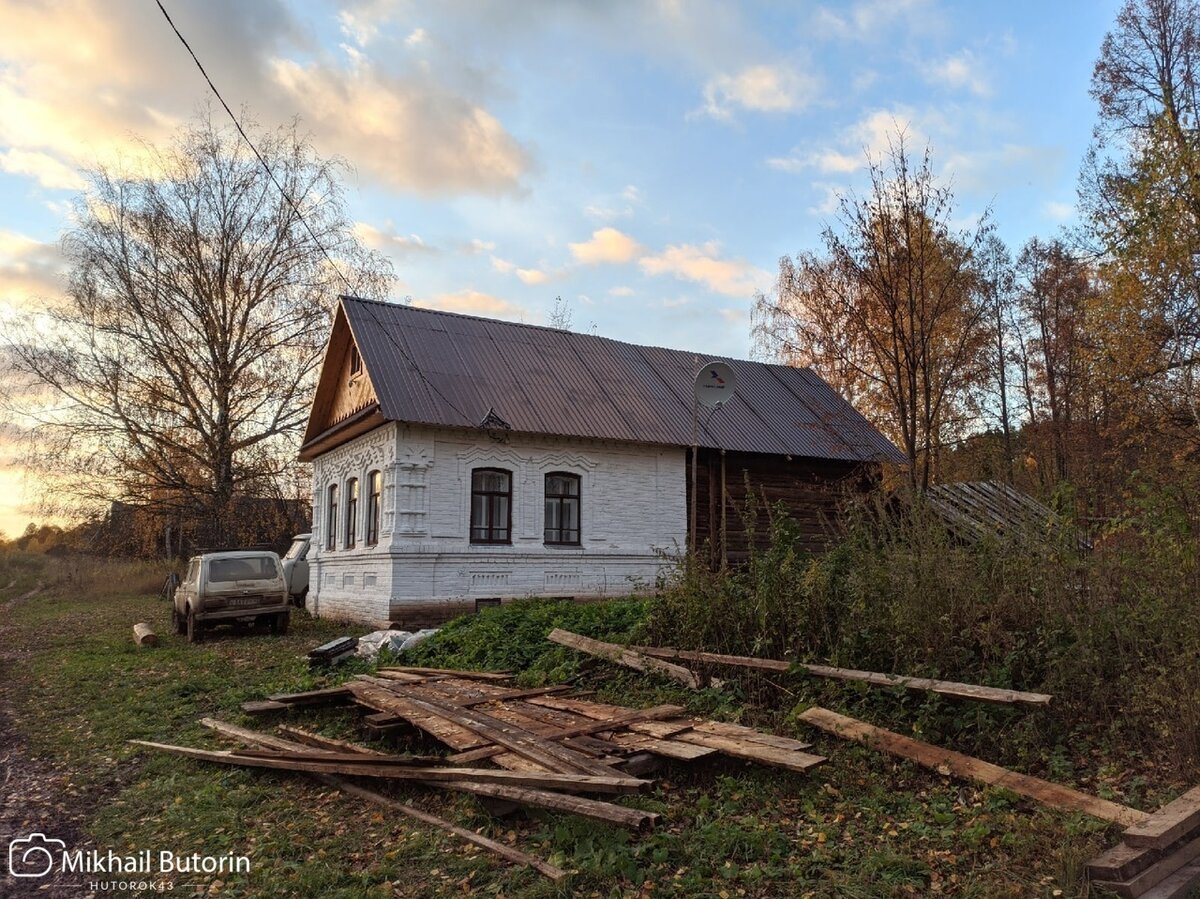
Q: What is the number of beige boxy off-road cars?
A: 1